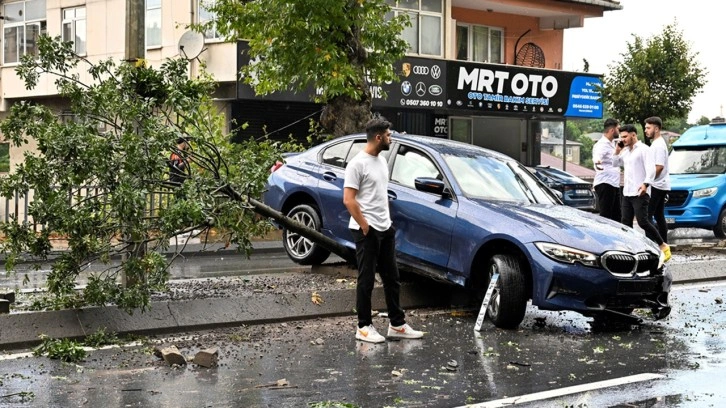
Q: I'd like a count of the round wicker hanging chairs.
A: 1